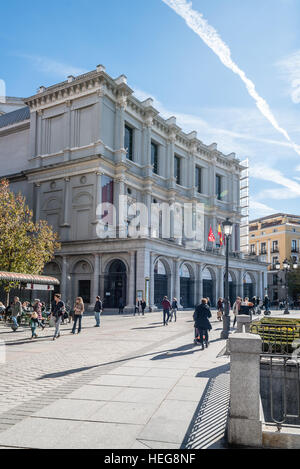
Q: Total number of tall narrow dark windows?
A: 5